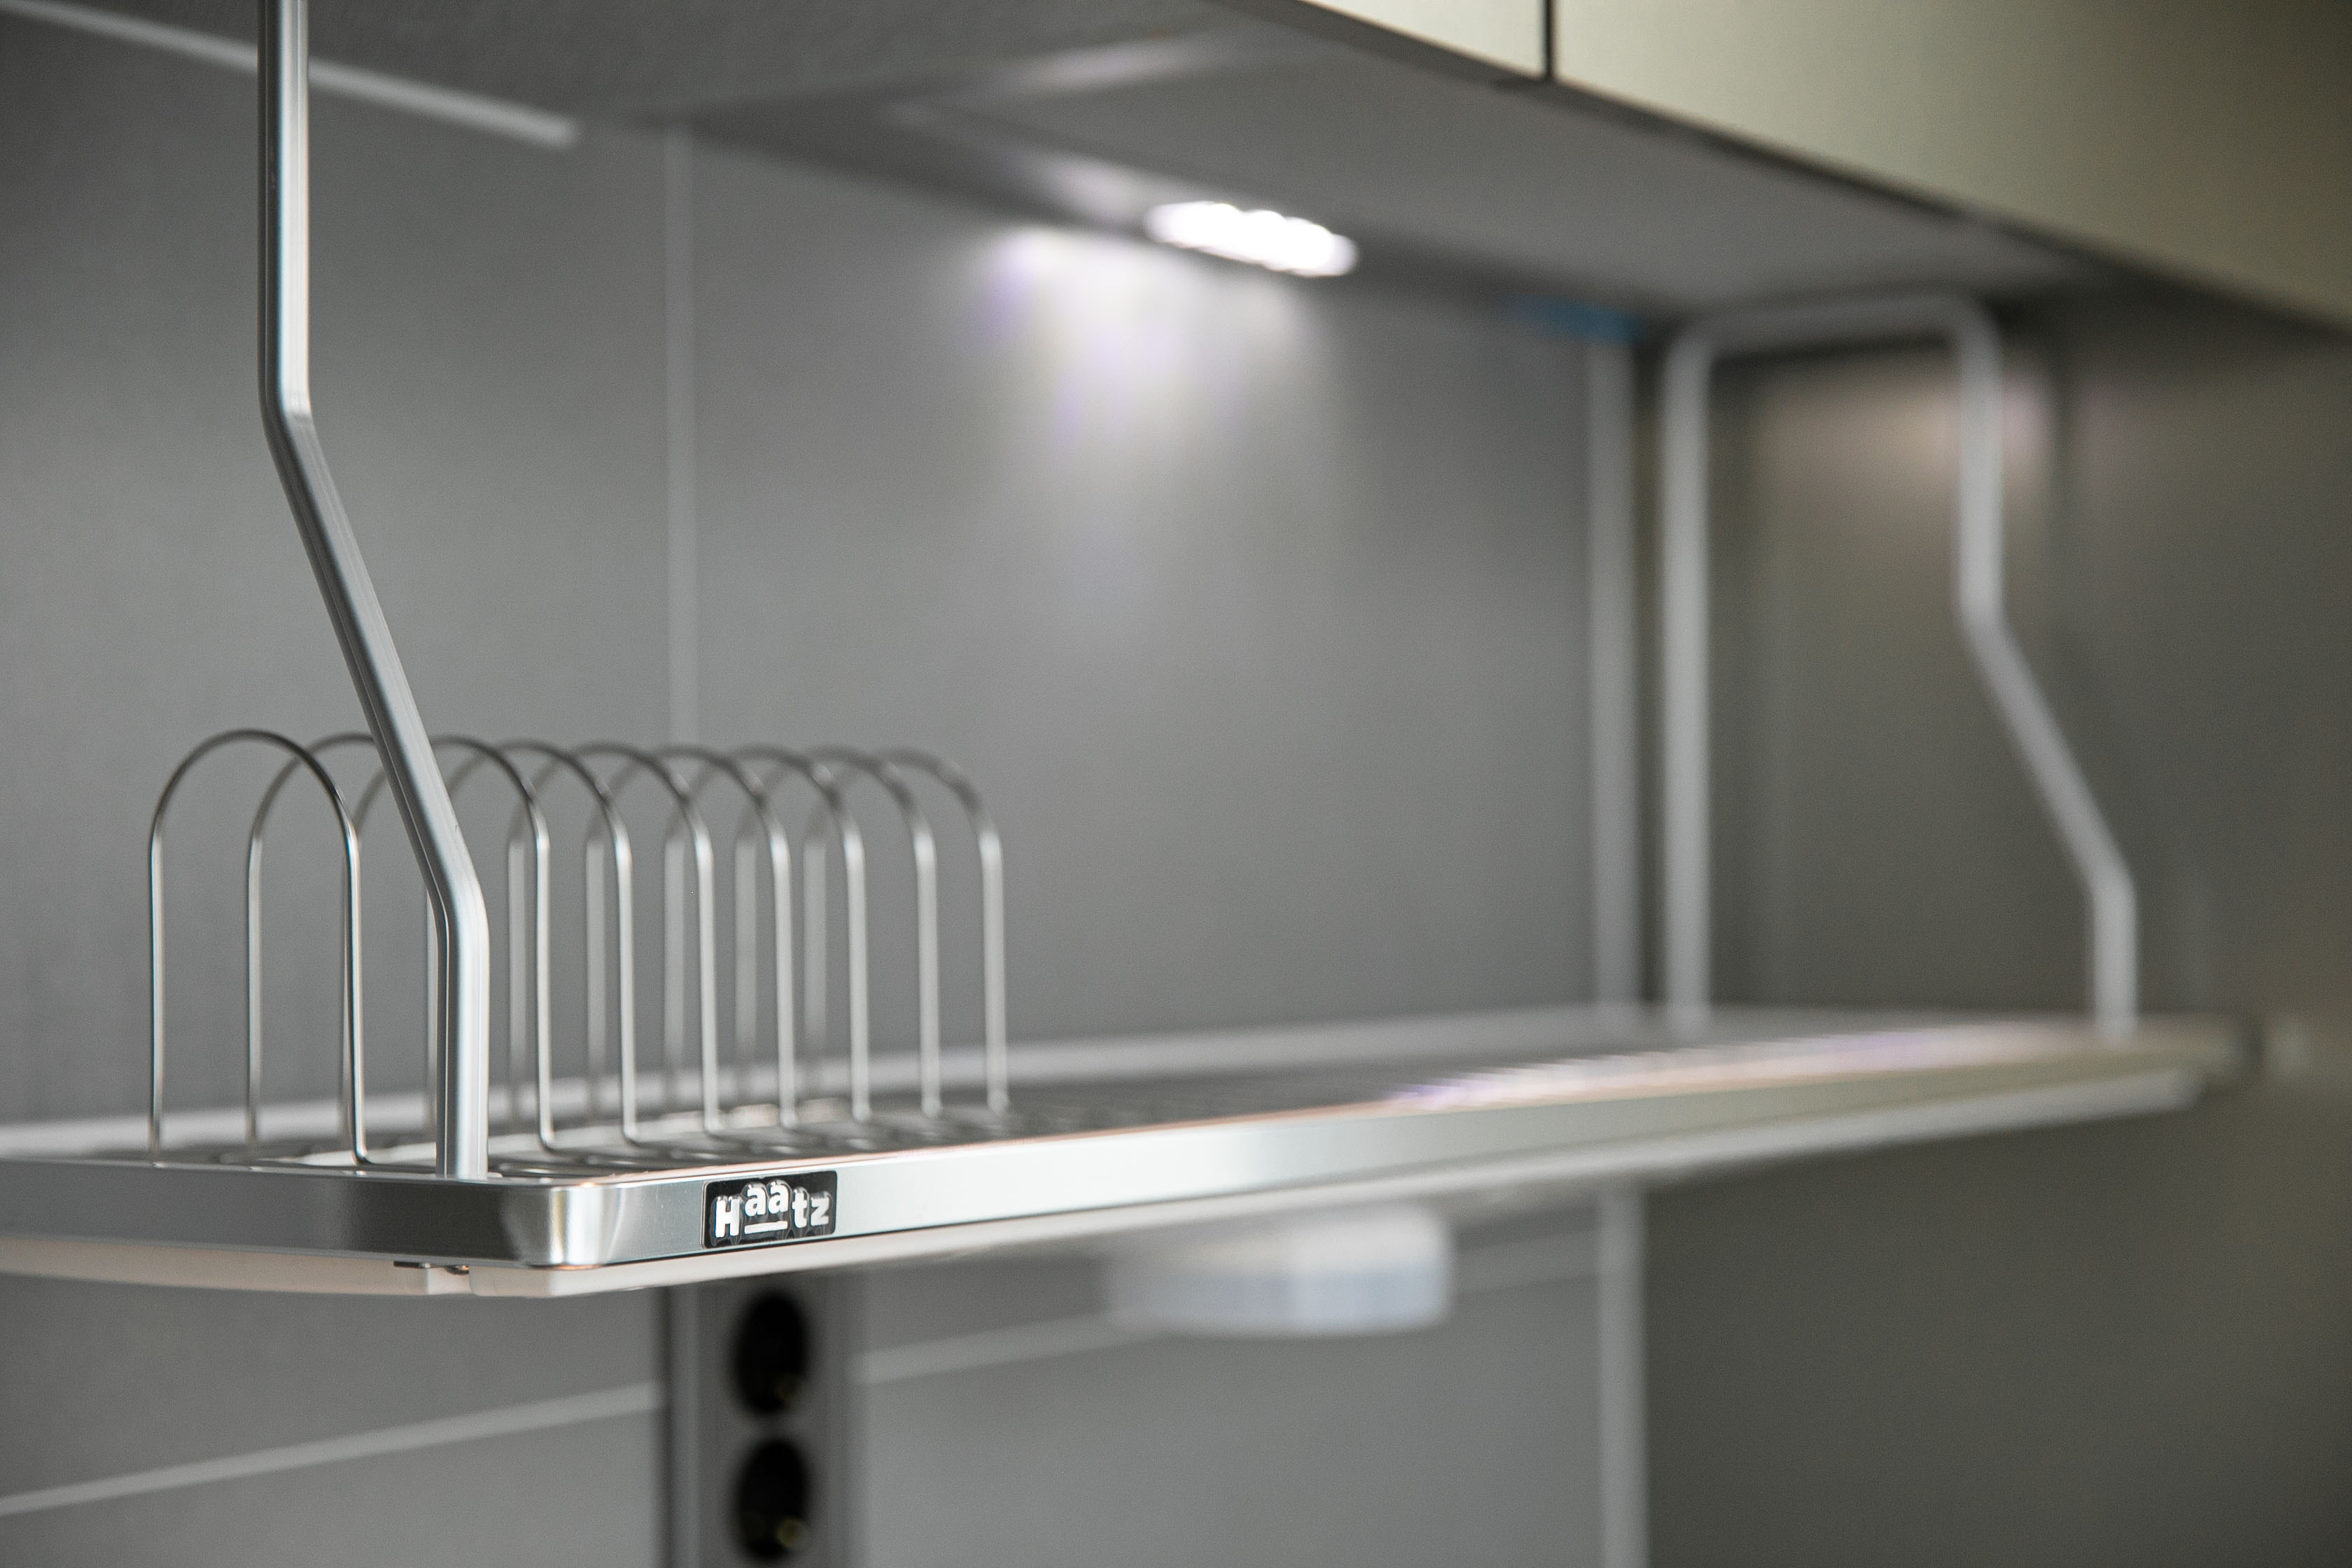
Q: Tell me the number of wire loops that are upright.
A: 9